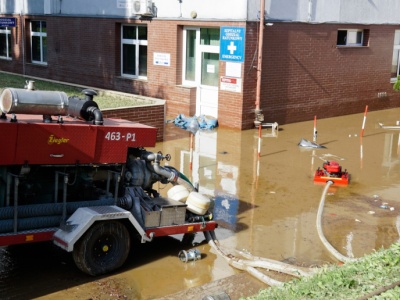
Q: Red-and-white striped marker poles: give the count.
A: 4